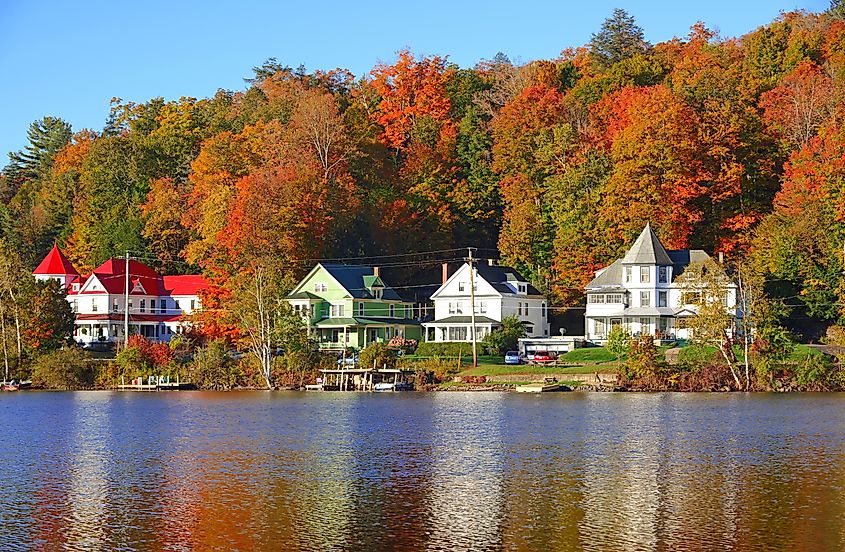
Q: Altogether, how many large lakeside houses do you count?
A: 4